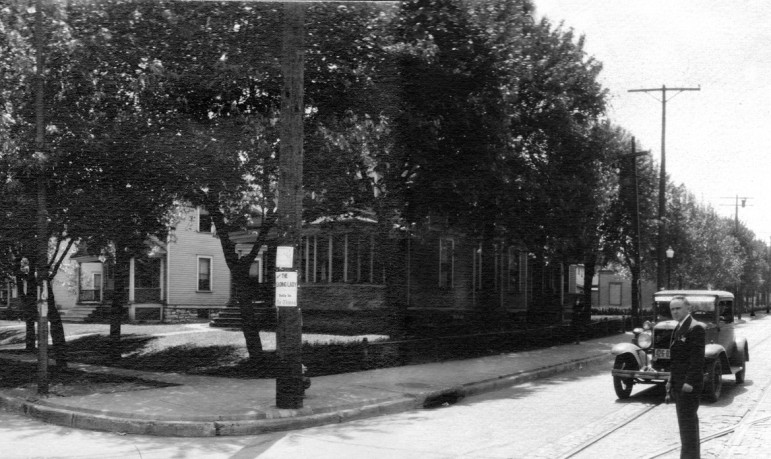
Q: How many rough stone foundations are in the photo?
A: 1